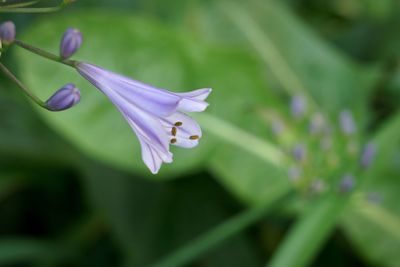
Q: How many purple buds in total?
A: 3